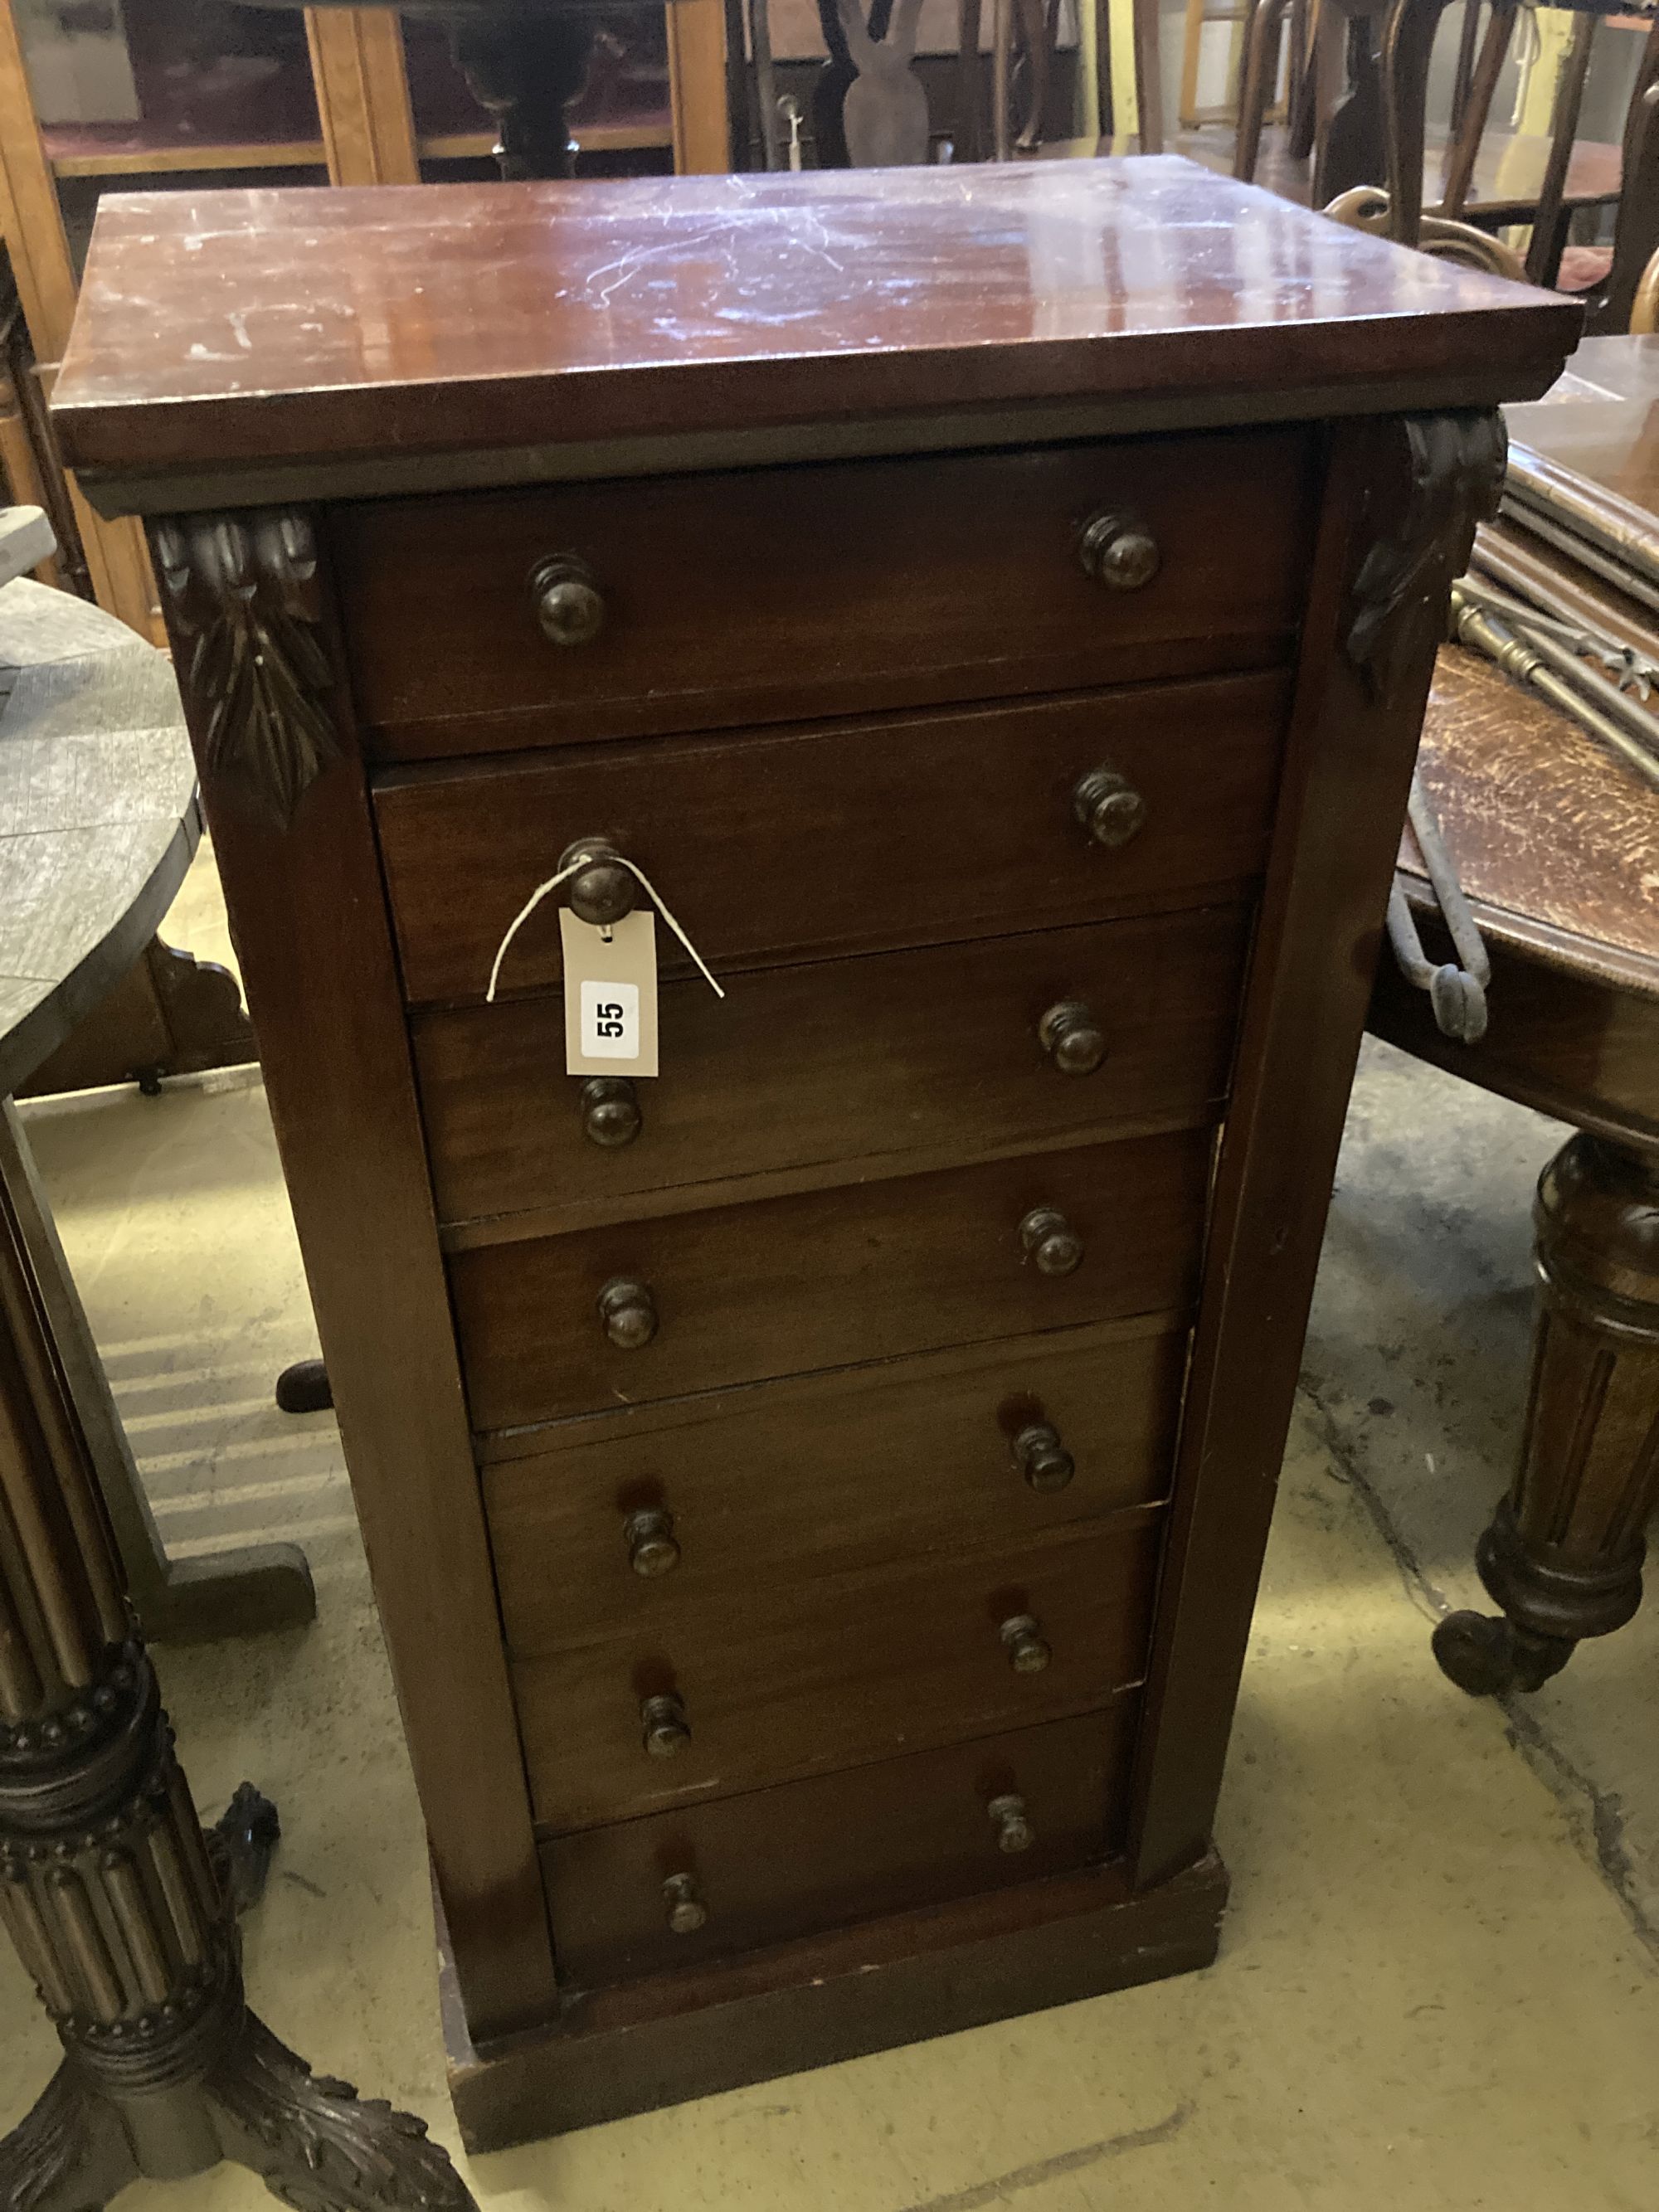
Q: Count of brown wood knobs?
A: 14